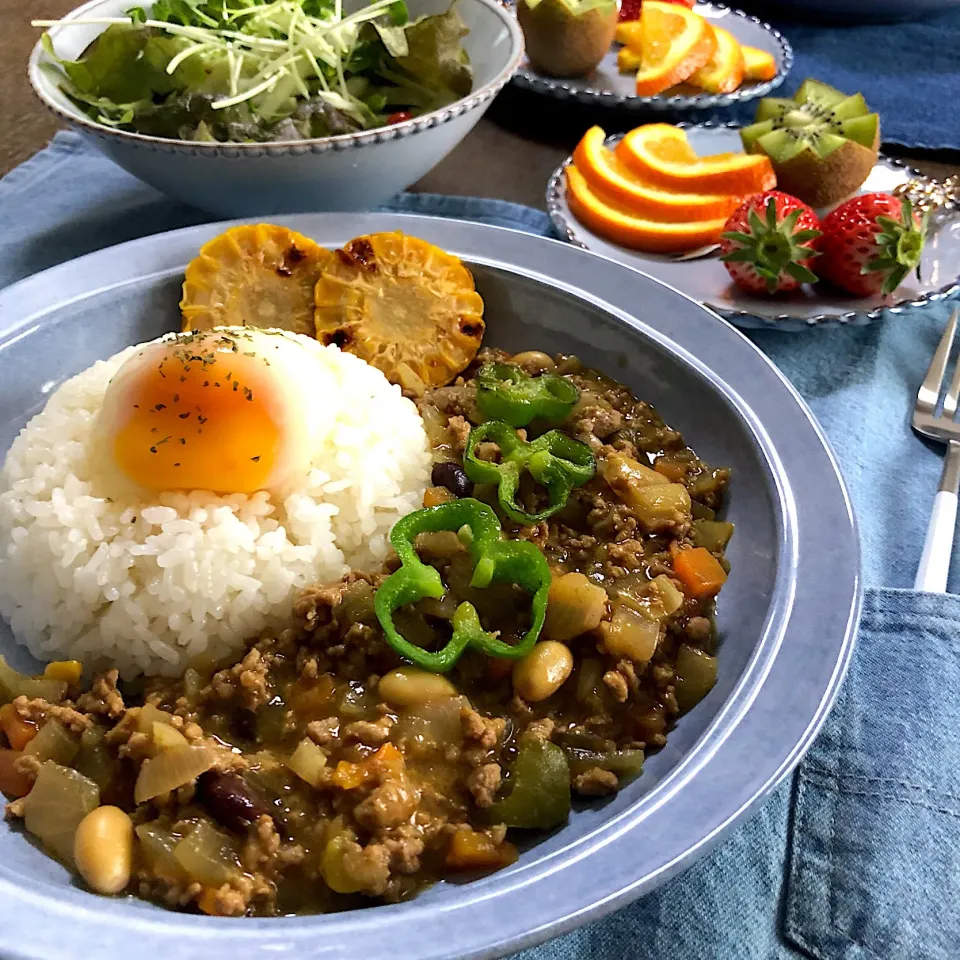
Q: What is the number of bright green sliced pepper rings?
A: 3